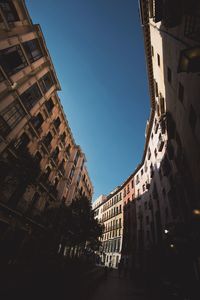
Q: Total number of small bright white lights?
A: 2